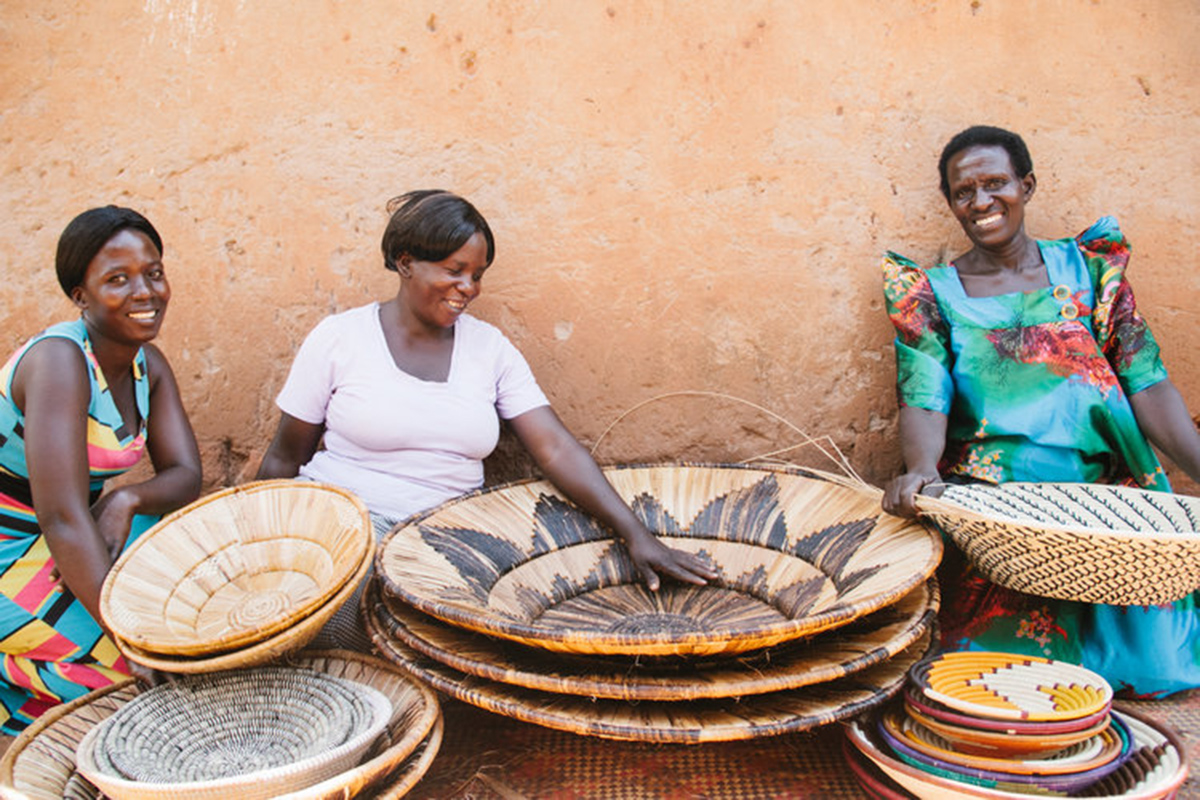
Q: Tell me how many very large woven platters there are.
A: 3